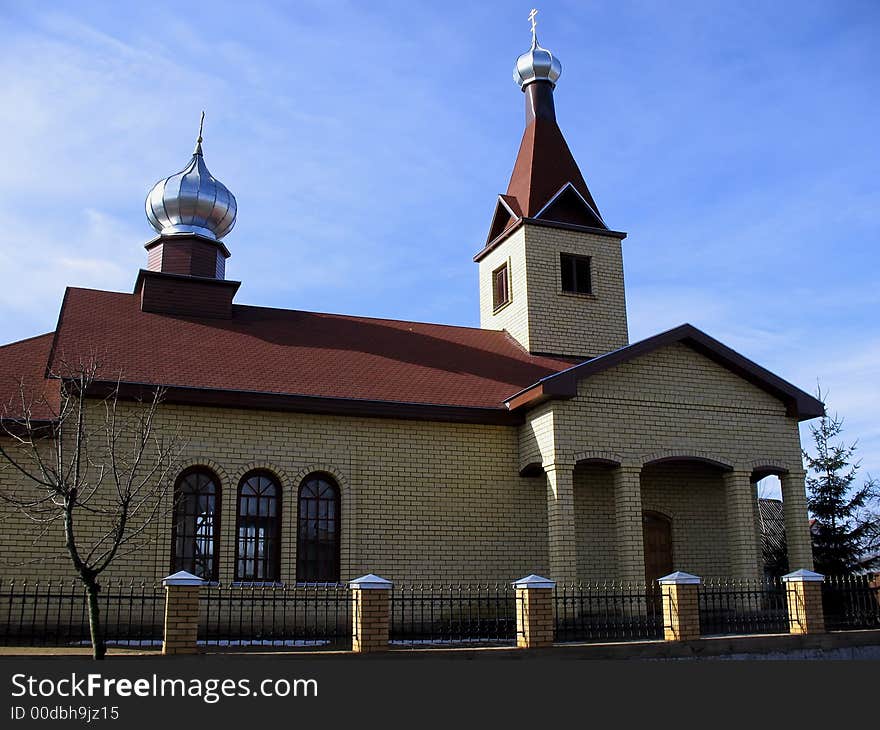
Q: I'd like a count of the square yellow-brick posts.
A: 5